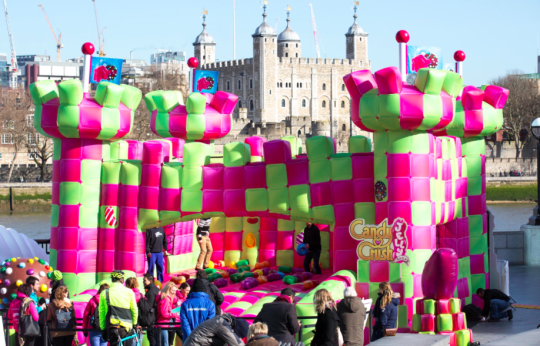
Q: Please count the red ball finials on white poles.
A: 4